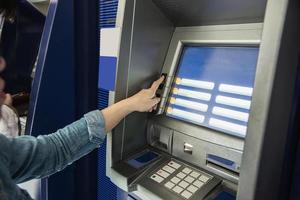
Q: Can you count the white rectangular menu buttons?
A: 8